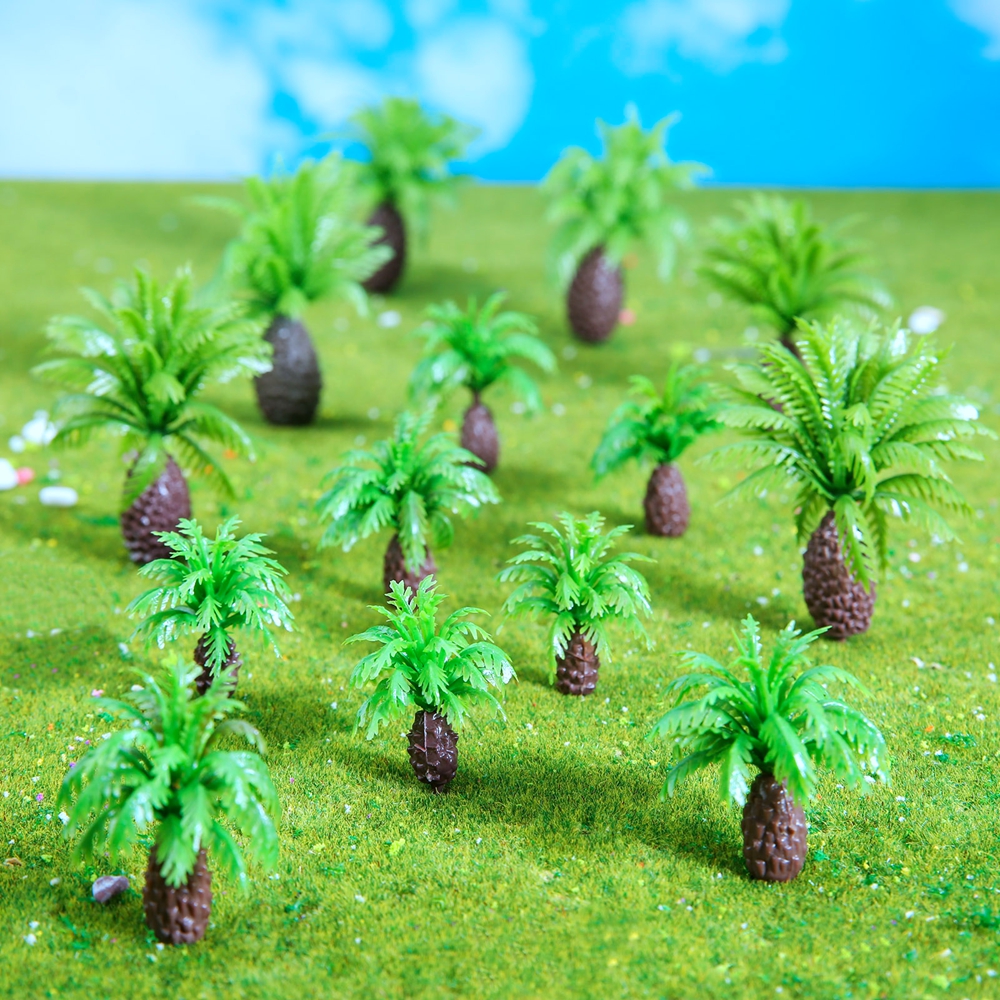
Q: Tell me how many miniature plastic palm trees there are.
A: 14